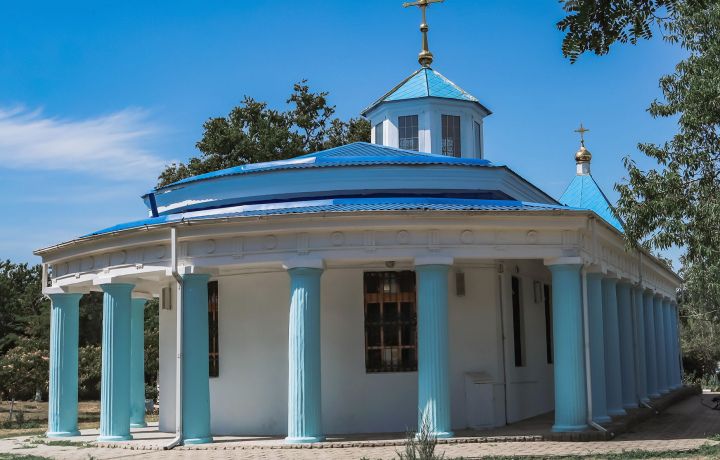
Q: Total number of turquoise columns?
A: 15